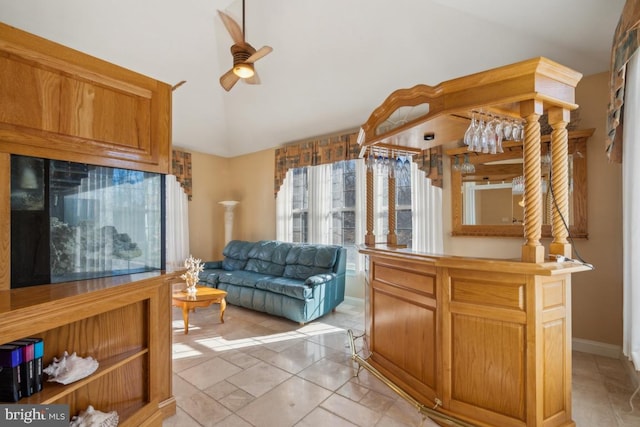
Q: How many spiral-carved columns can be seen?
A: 4